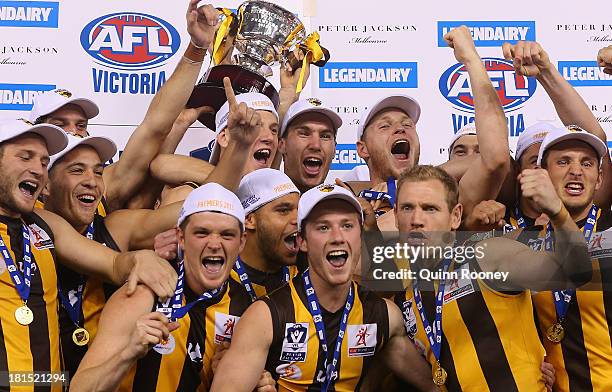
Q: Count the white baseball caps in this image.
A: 12